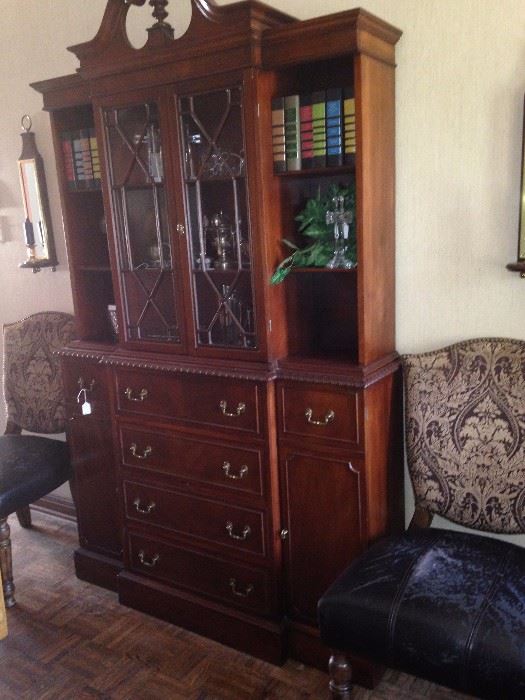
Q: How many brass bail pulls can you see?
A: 10